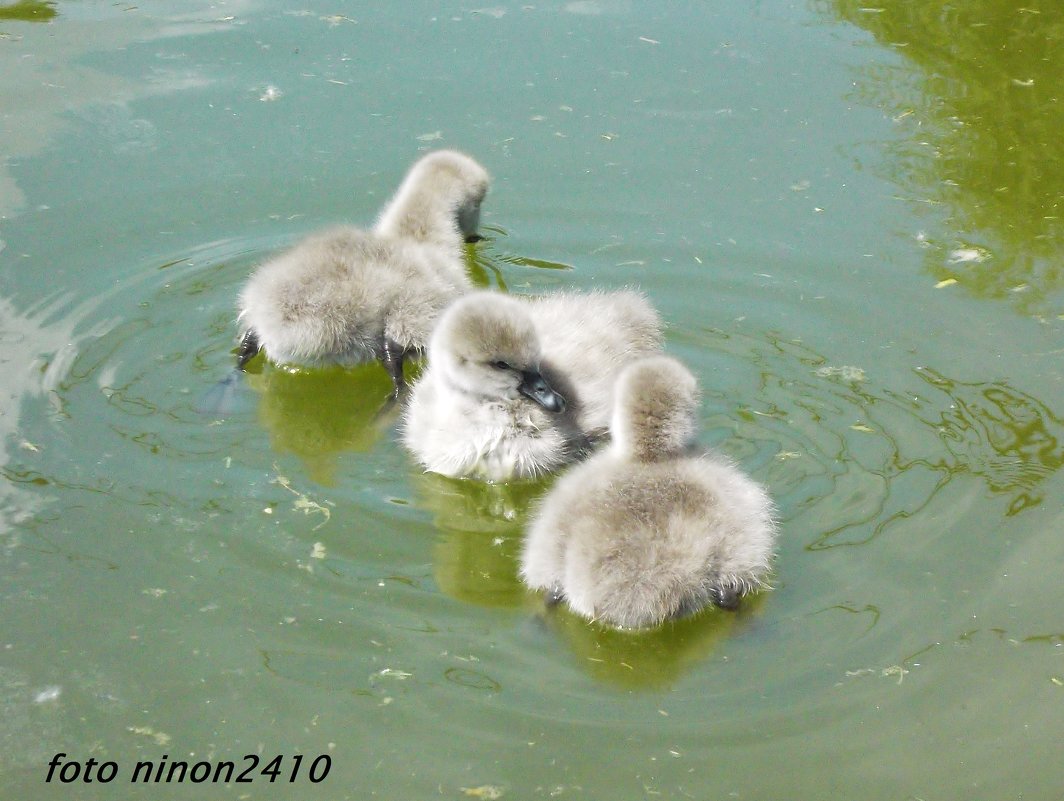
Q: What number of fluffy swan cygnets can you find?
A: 3